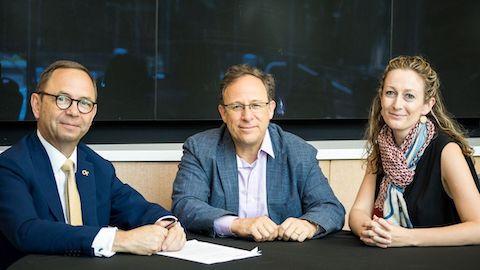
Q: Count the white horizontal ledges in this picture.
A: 1